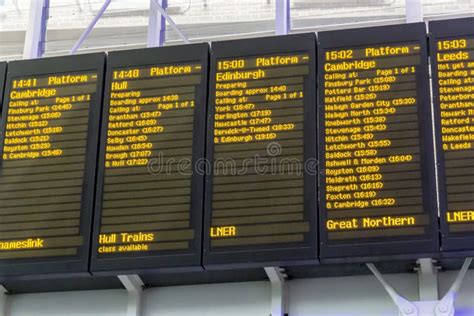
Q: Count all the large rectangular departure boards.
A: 5